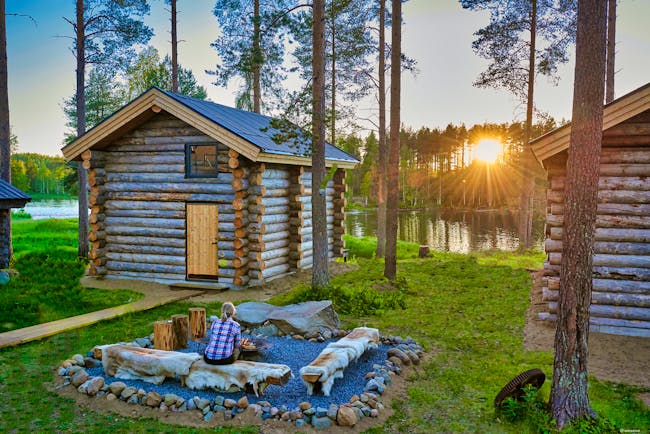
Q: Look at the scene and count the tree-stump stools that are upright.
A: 3